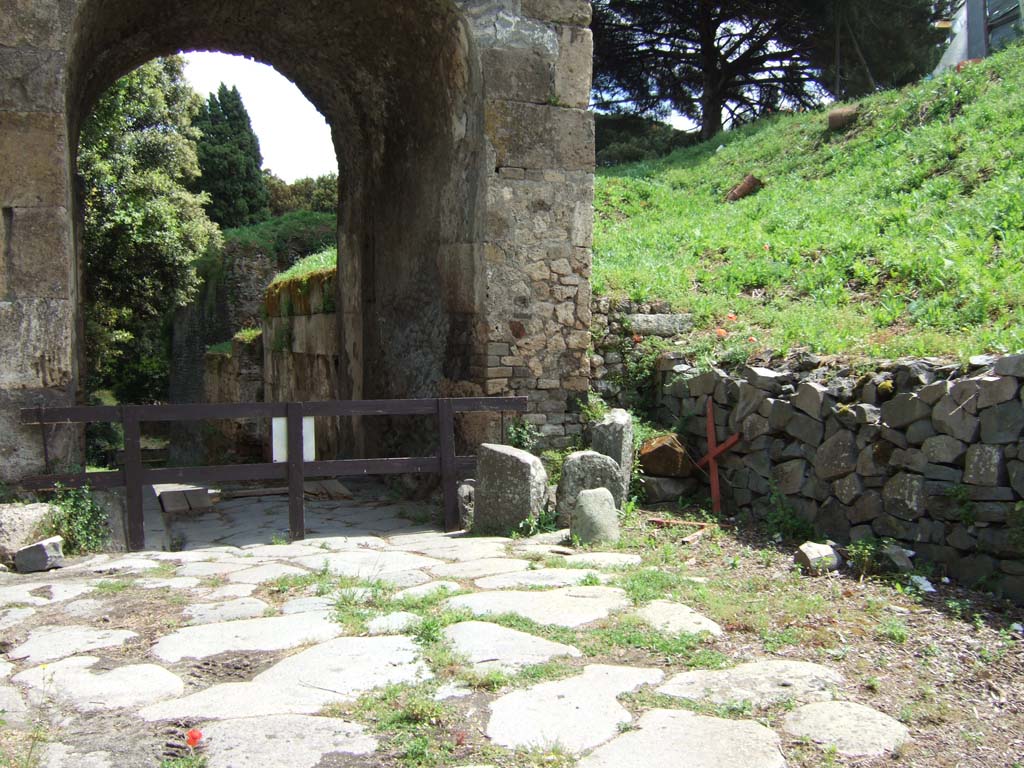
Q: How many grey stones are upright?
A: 4